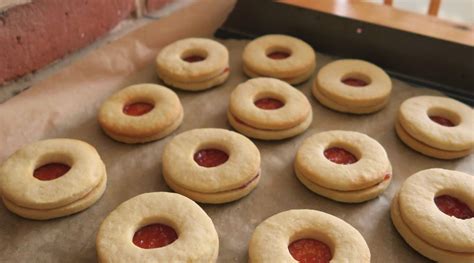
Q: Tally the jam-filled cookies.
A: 12